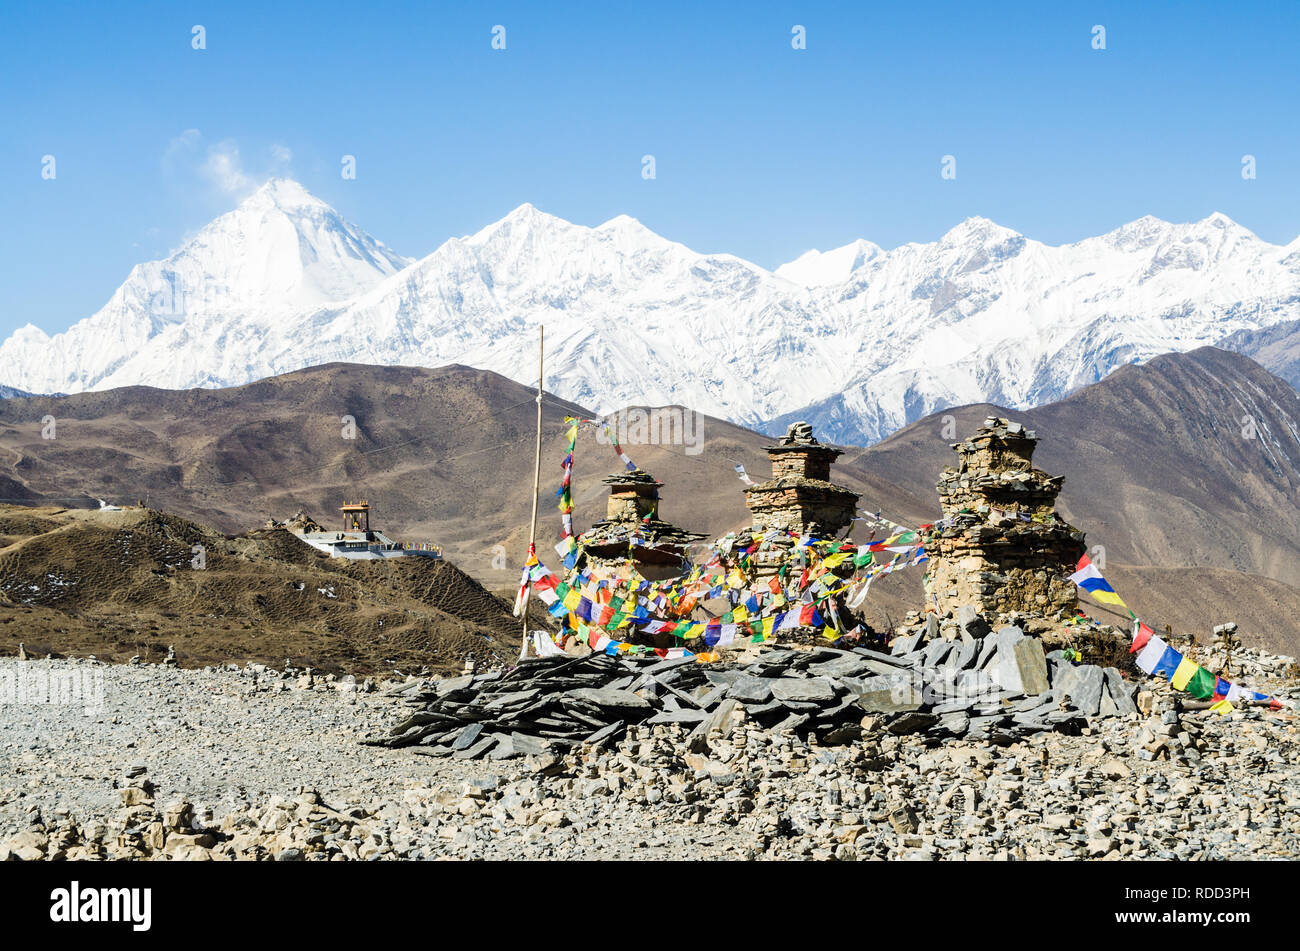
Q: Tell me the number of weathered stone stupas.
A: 3